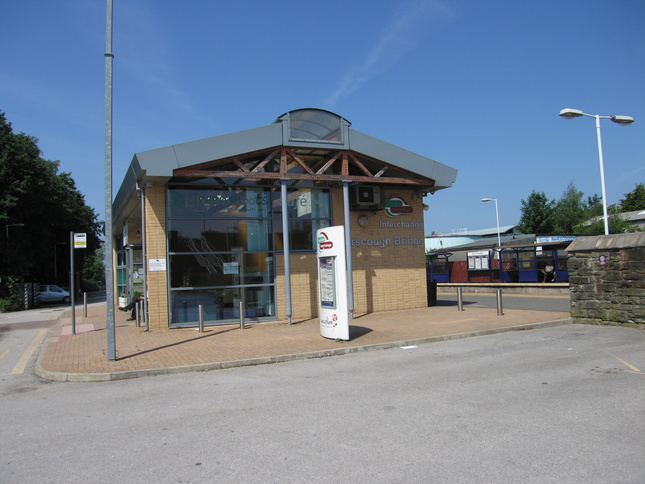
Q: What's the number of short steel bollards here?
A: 7